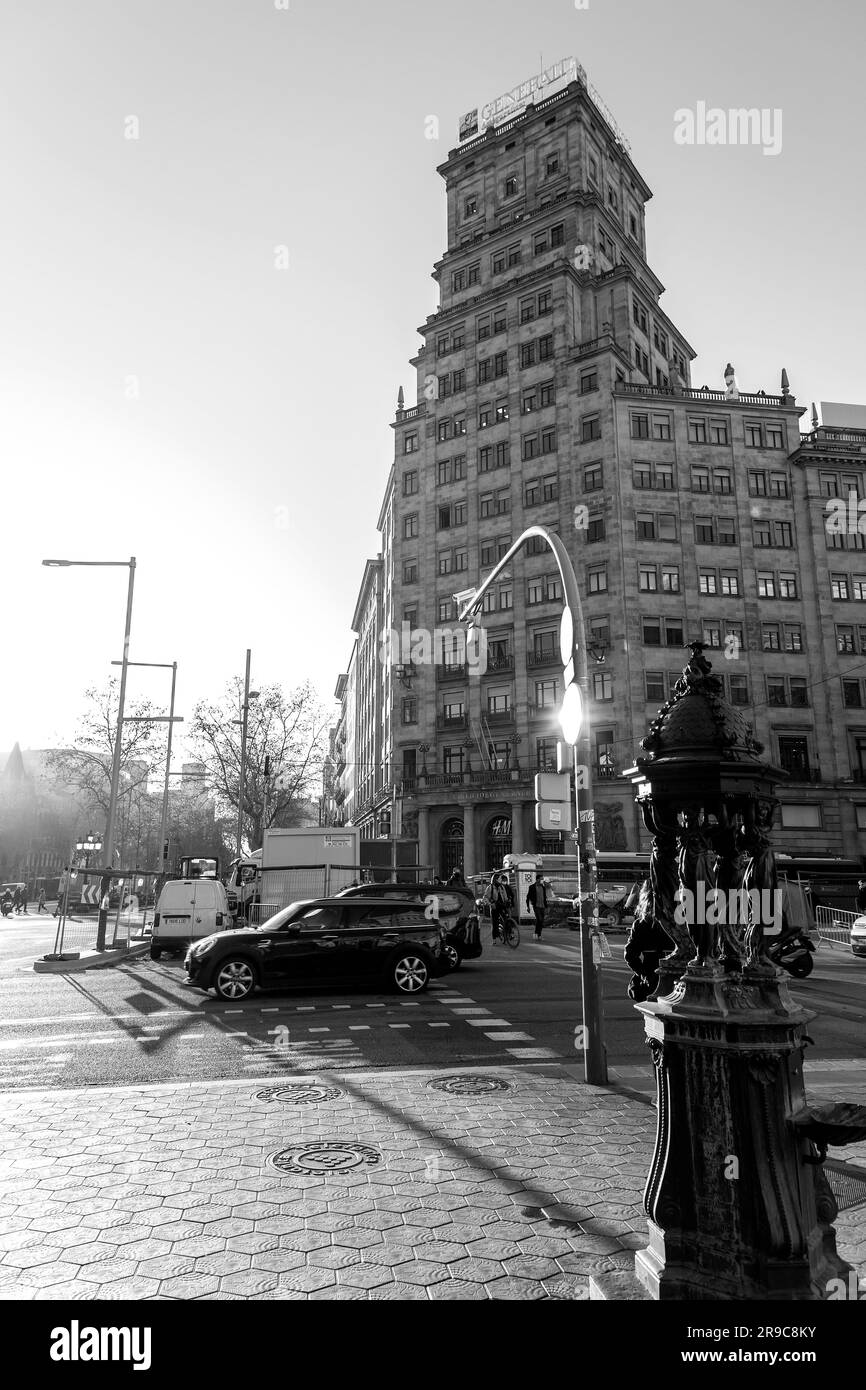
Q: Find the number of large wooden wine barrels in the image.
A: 0